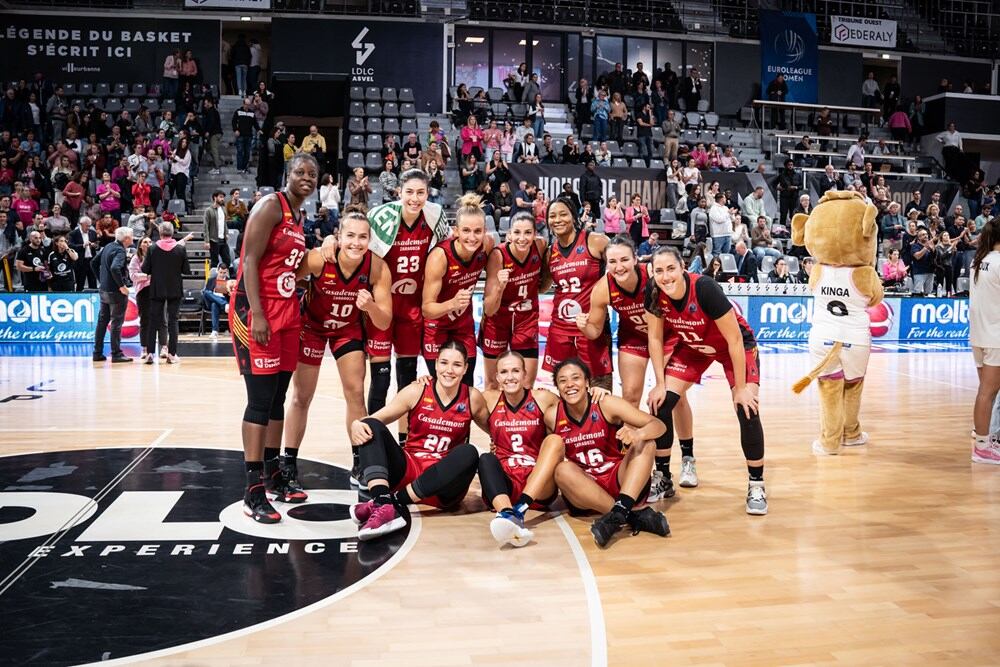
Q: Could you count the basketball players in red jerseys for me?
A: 11